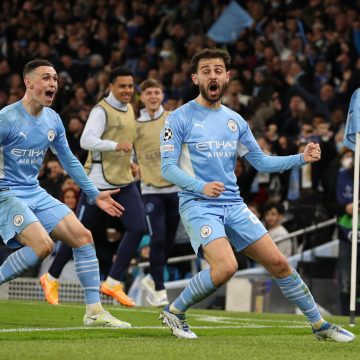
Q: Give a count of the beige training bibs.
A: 2